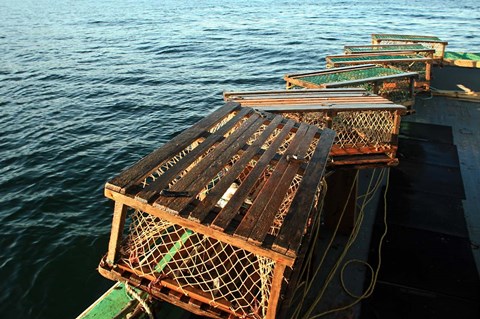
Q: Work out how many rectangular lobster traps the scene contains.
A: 6